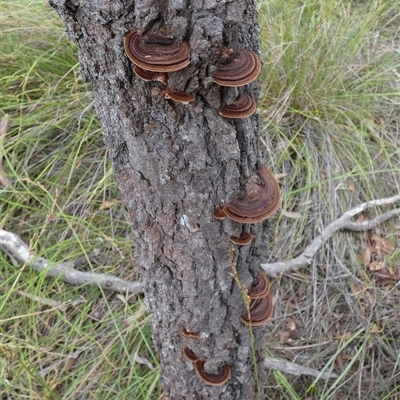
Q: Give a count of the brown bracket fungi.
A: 13